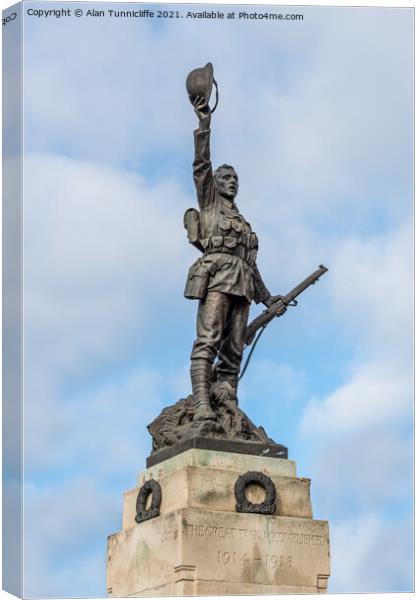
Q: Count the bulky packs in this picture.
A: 2